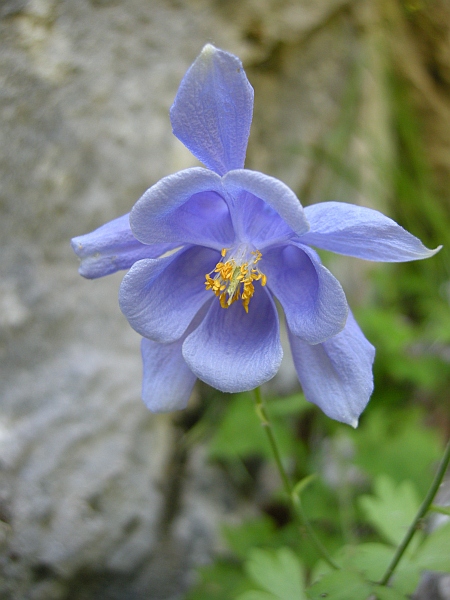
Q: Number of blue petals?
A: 10